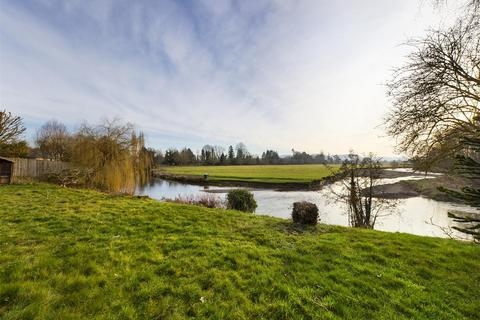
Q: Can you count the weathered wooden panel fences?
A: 1